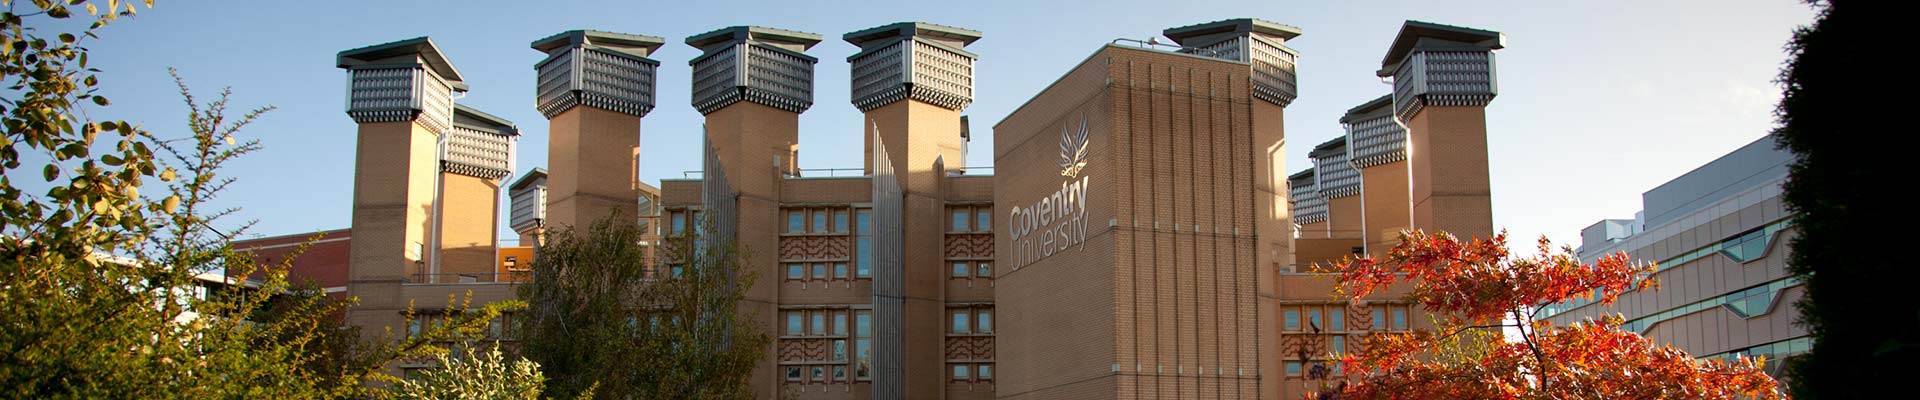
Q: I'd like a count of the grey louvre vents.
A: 11